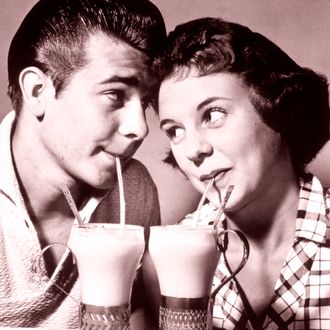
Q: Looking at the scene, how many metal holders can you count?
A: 2